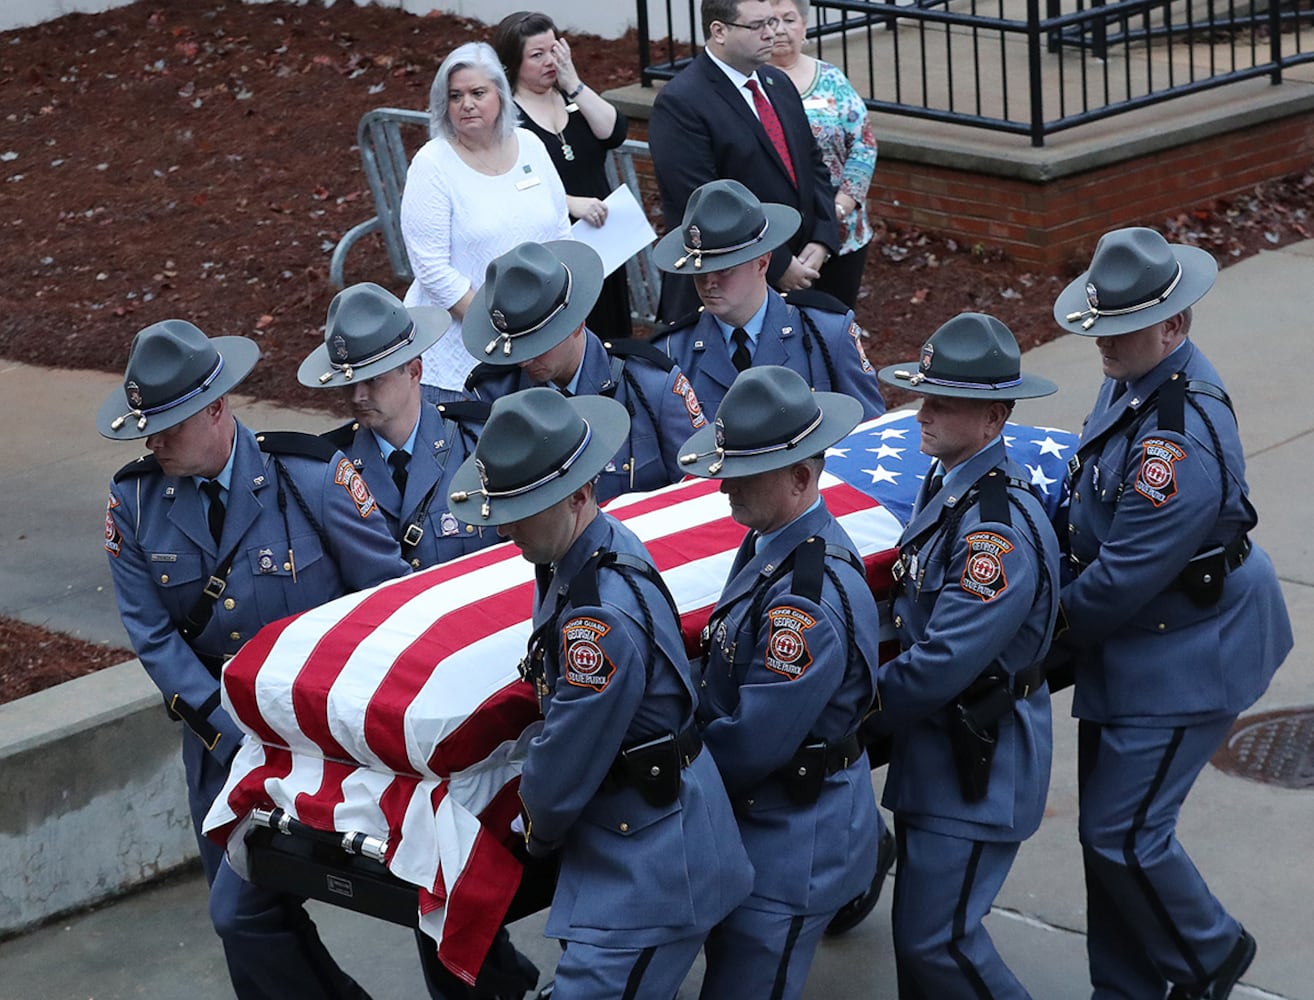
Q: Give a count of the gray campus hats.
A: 8